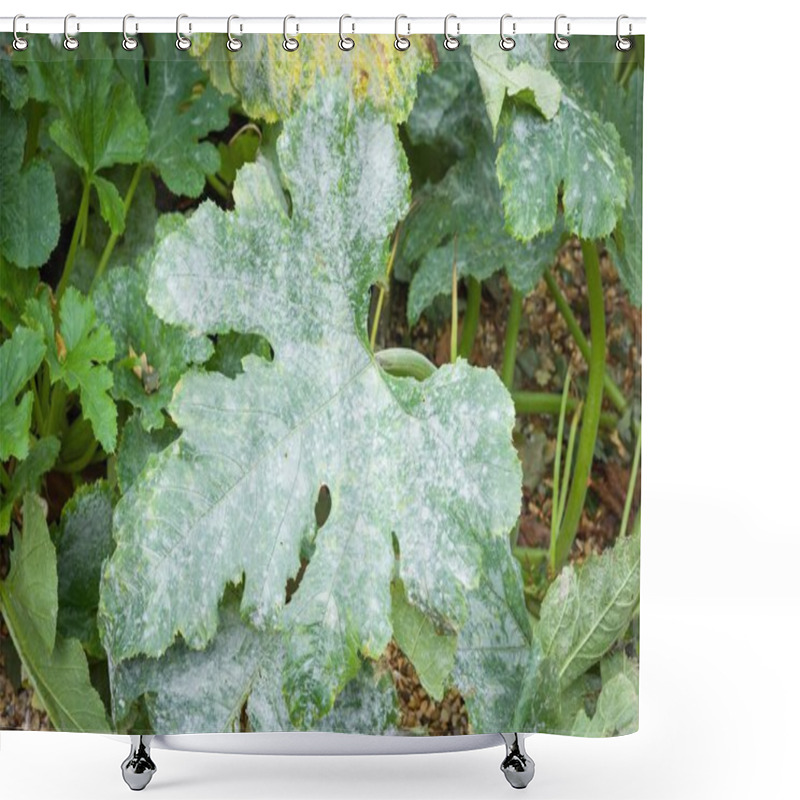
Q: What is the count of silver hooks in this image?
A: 12